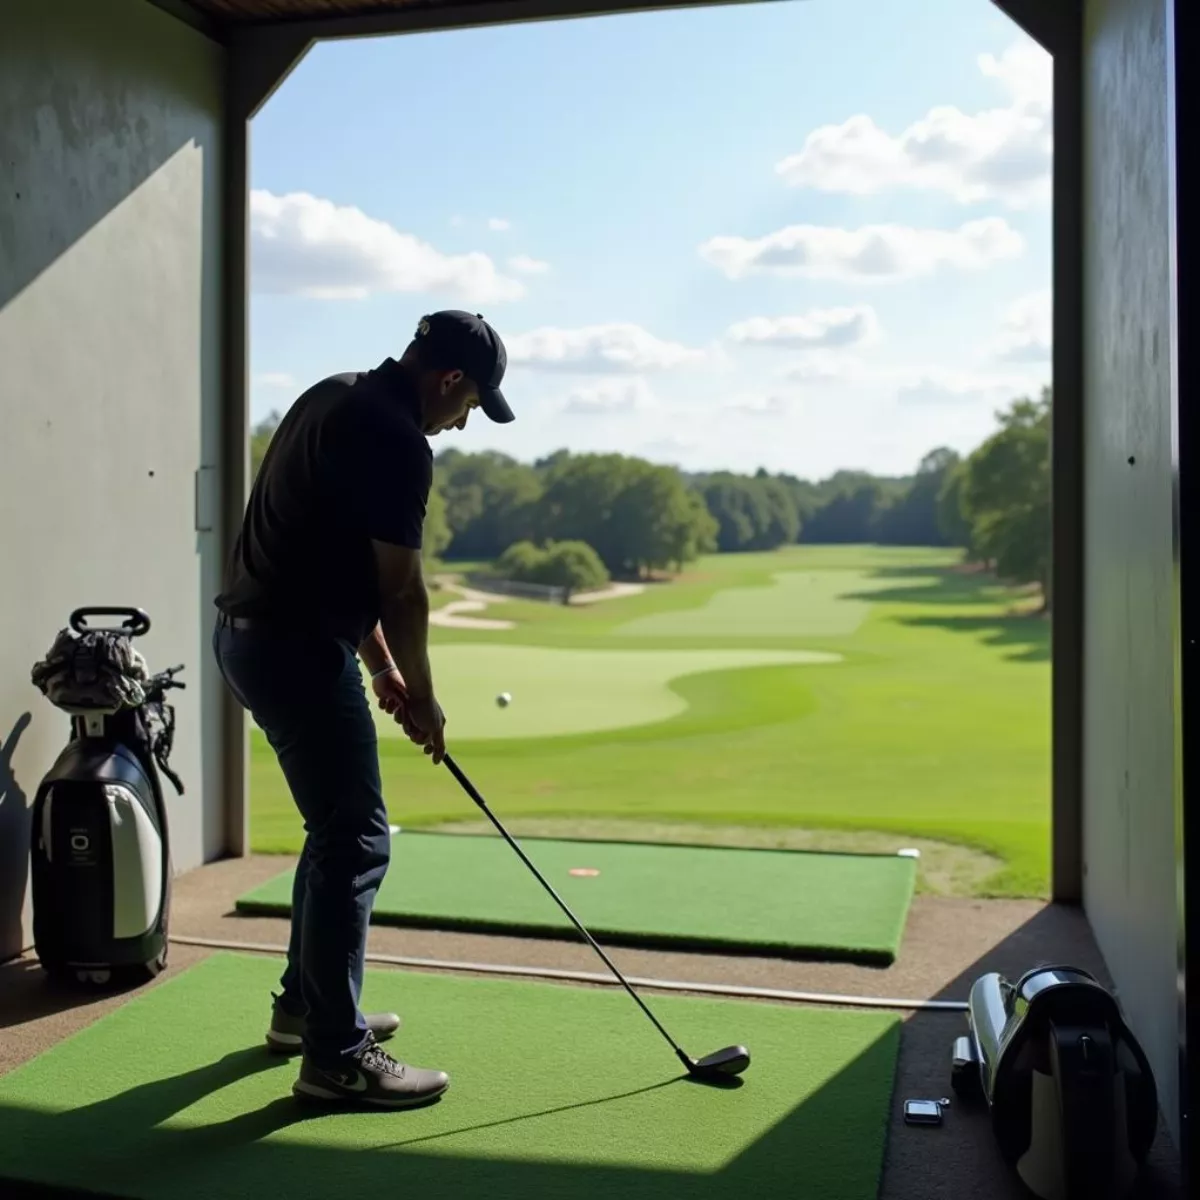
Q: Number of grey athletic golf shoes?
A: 2